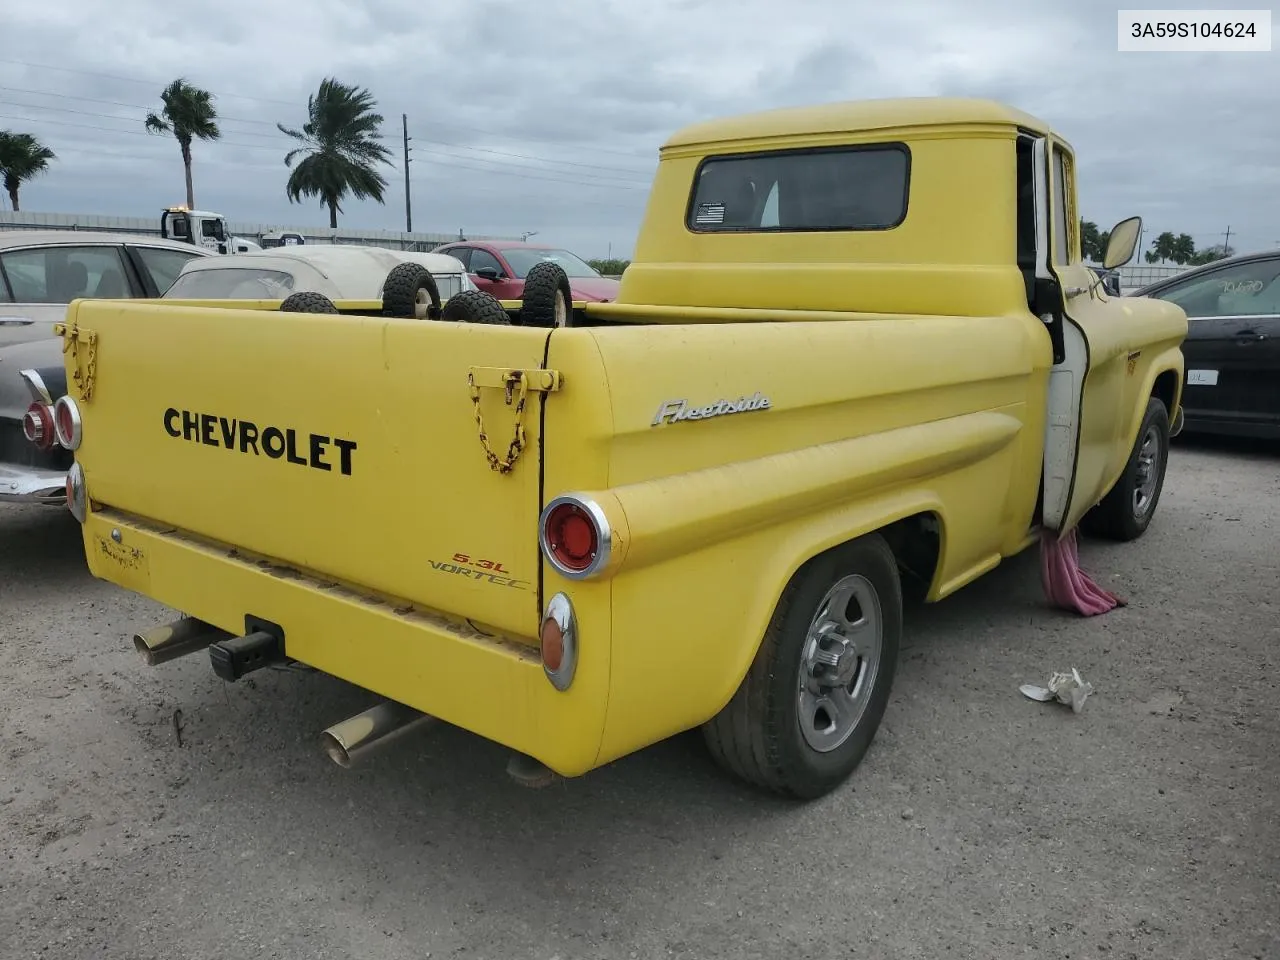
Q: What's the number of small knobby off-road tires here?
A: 4